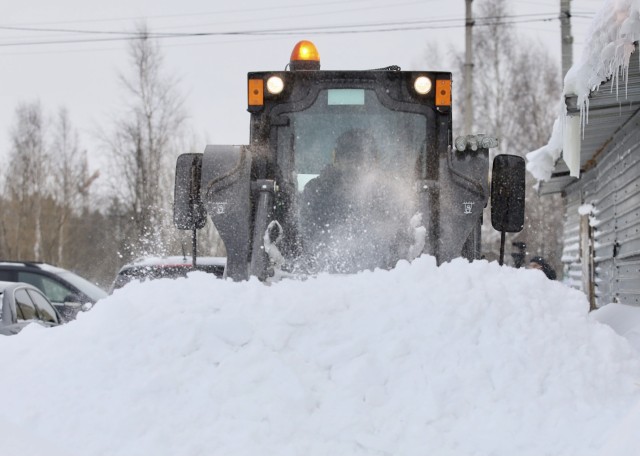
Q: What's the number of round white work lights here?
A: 2